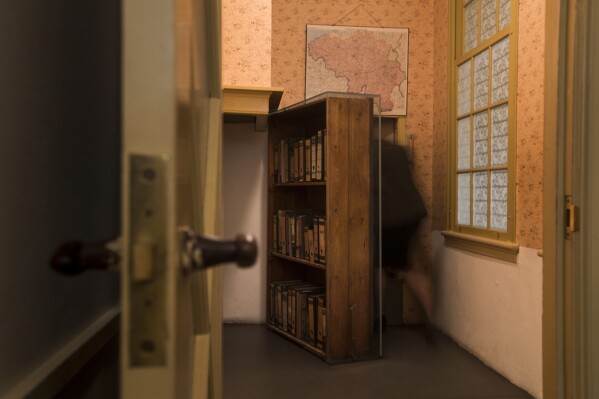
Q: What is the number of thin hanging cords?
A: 2